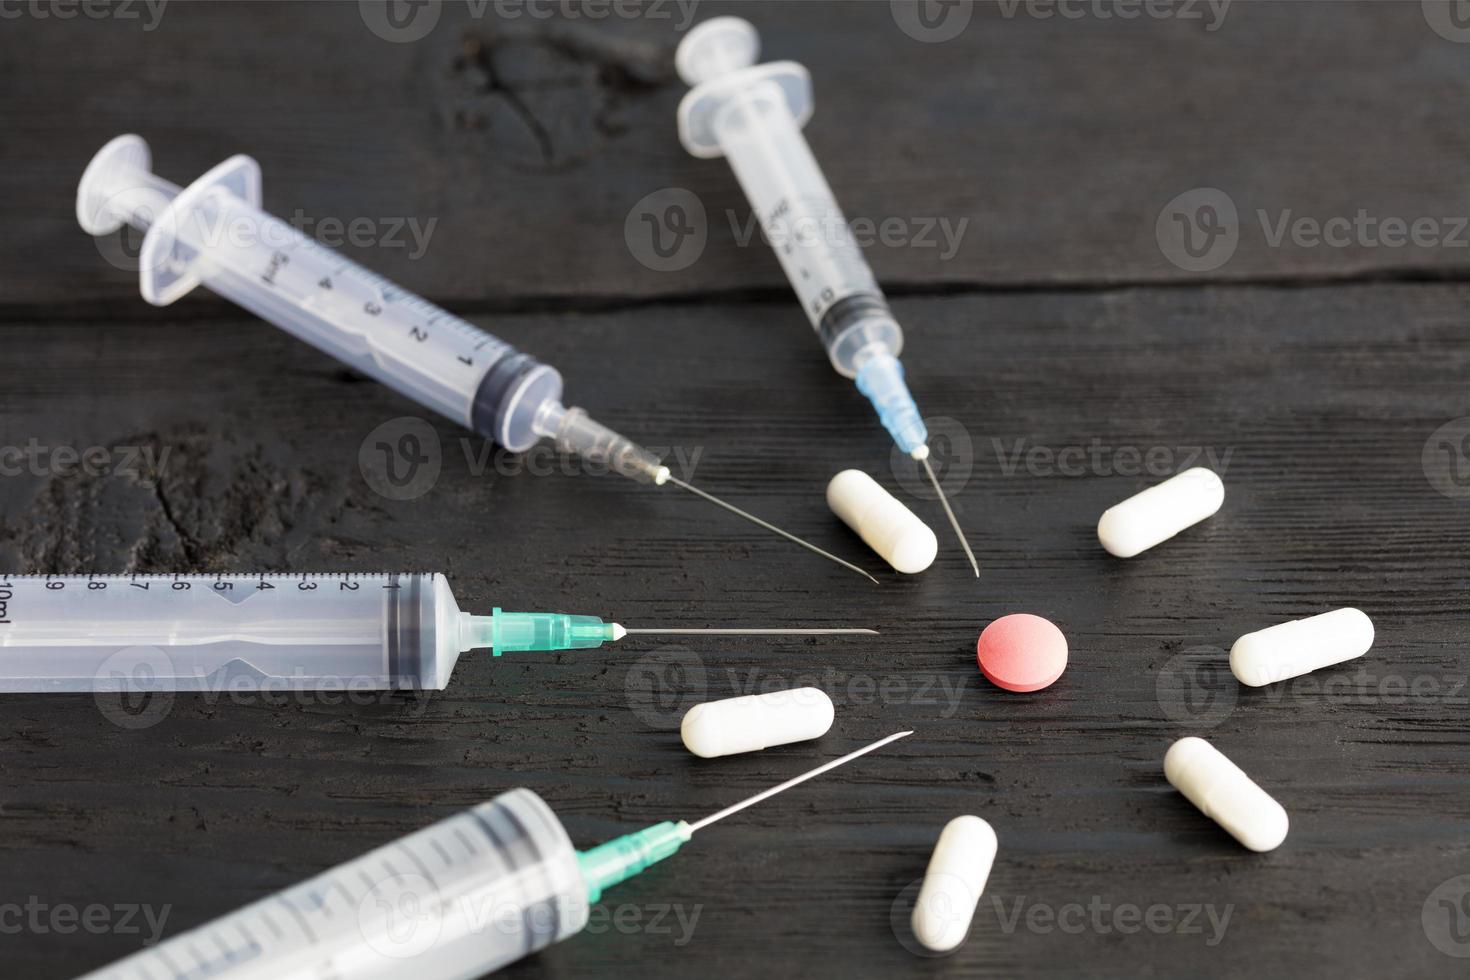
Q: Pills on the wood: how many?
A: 7